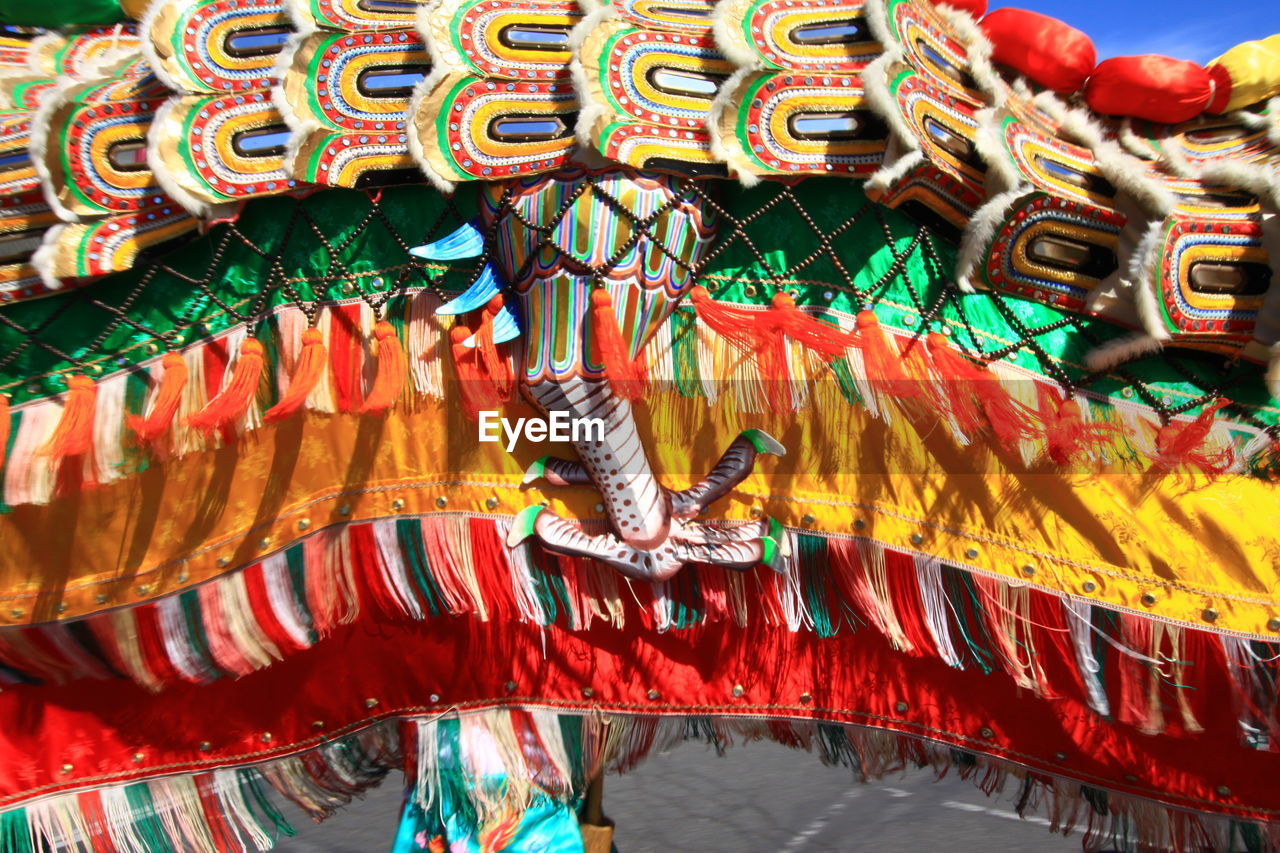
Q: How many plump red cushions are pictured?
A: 3